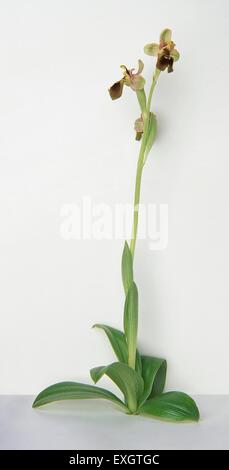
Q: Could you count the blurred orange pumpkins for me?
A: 0